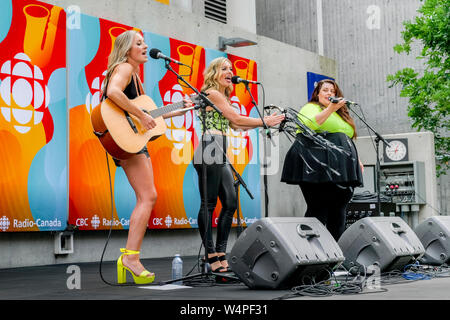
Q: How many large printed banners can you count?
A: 4